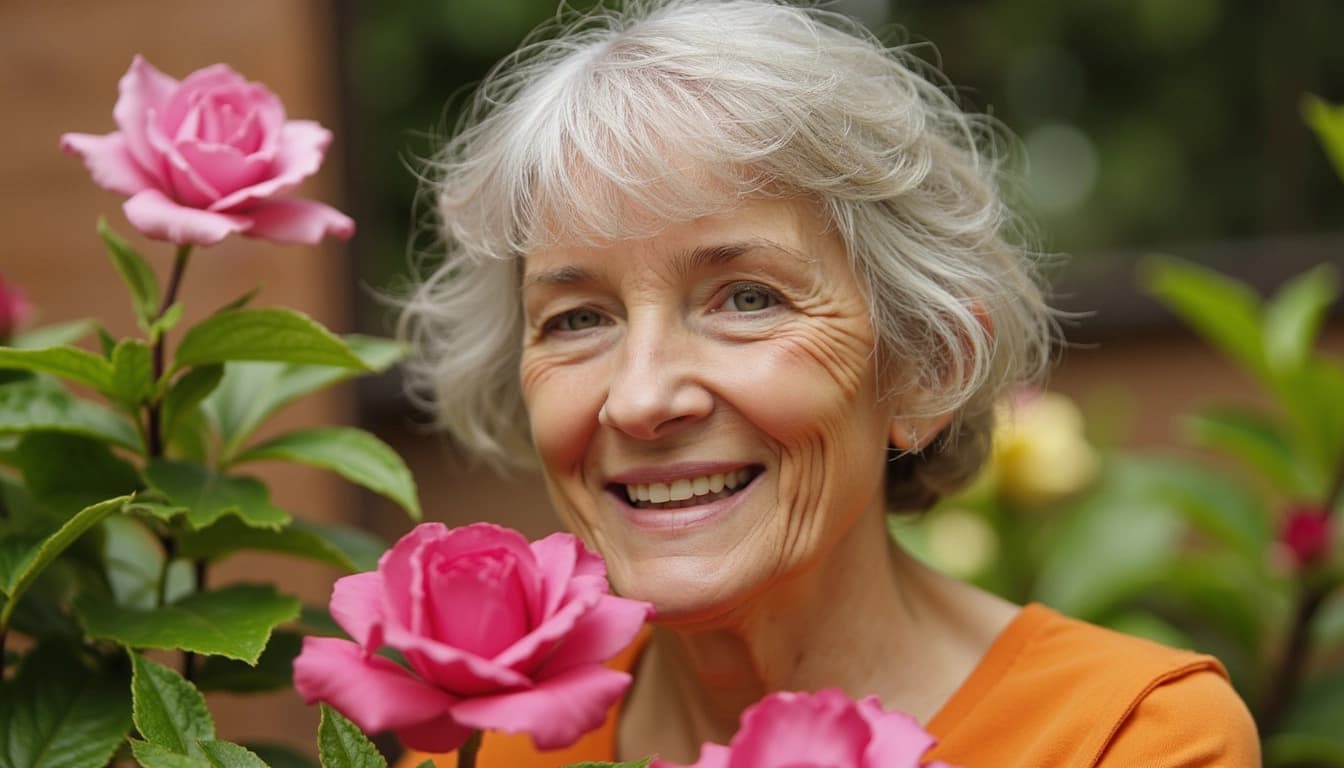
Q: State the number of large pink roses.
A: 3